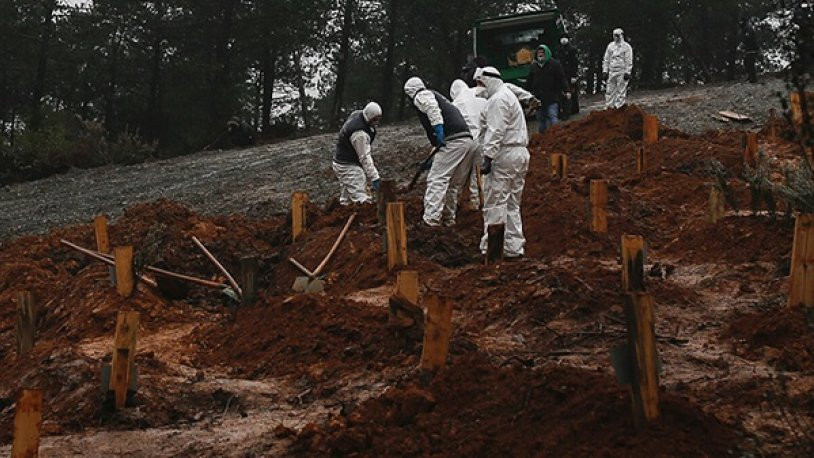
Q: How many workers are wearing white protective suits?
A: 5